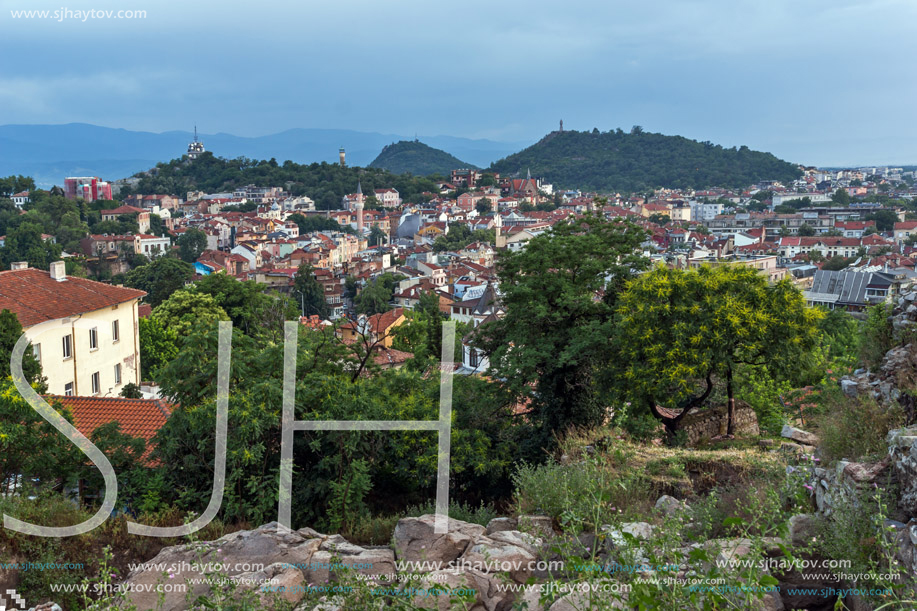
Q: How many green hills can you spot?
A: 3